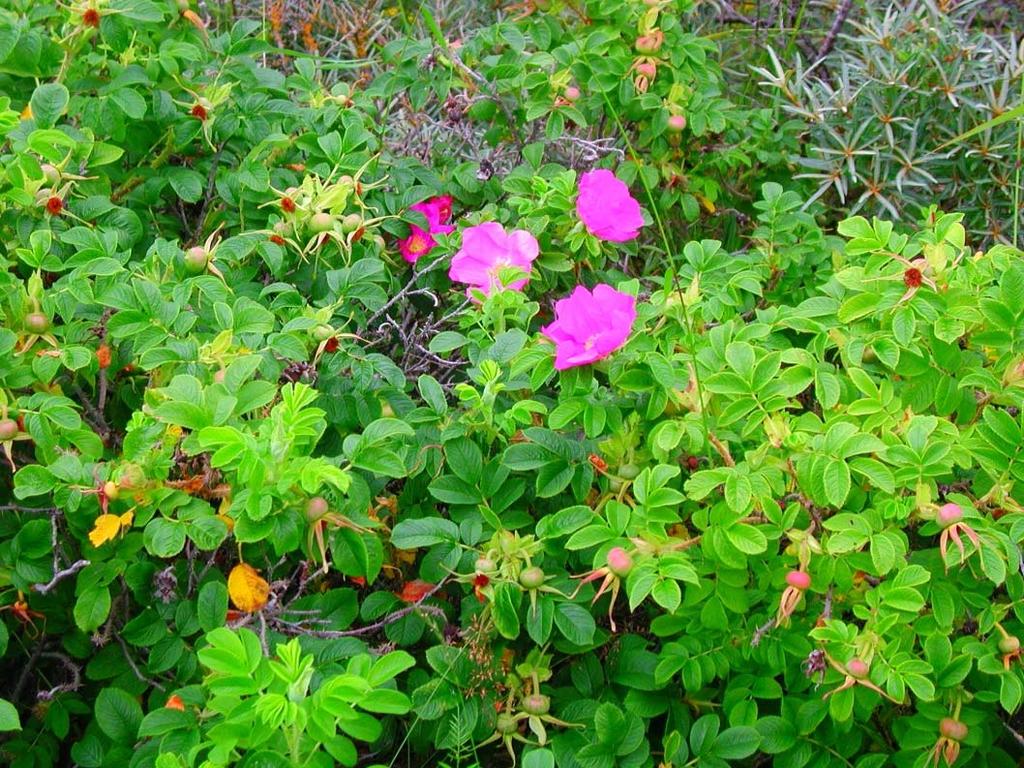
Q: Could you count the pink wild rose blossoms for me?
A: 5